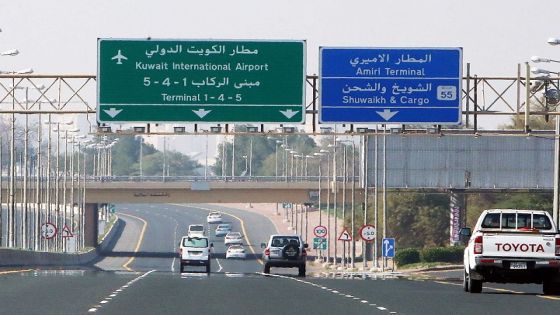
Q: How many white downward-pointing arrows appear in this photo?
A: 4